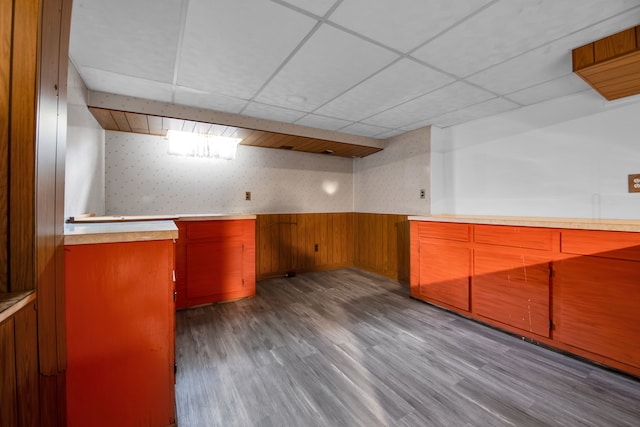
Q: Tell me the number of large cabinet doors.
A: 4